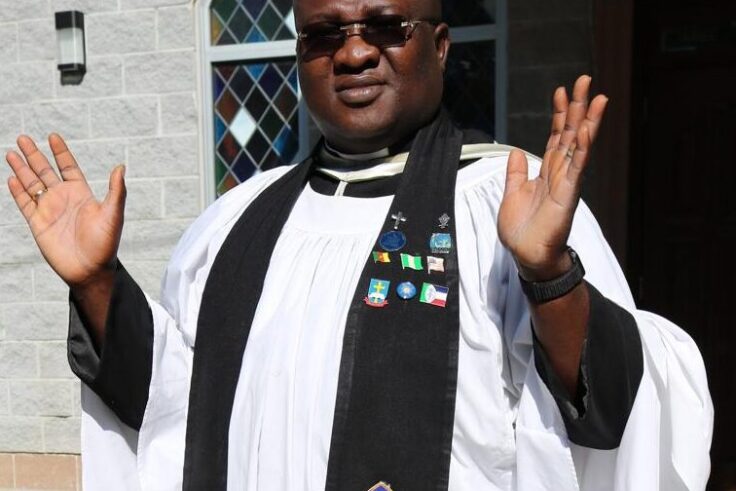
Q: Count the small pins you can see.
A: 10